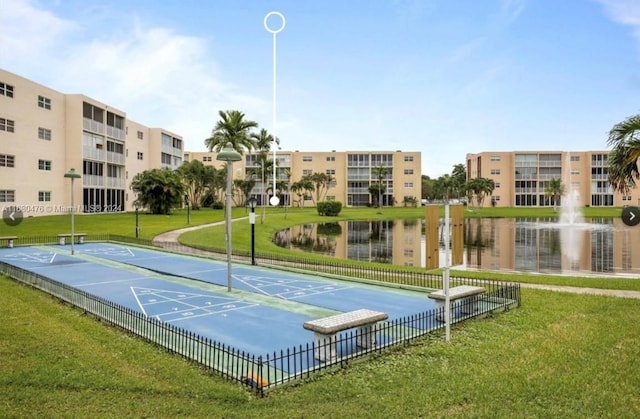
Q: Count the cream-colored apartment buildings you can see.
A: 3